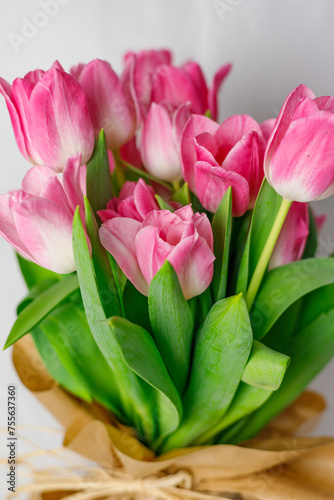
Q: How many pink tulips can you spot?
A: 11